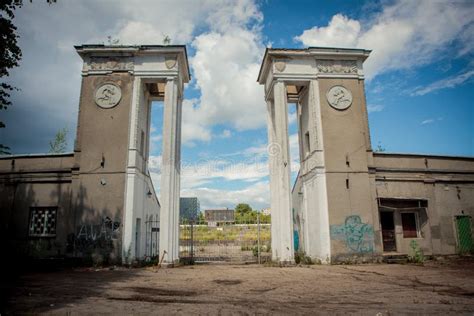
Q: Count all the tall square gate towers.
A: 2